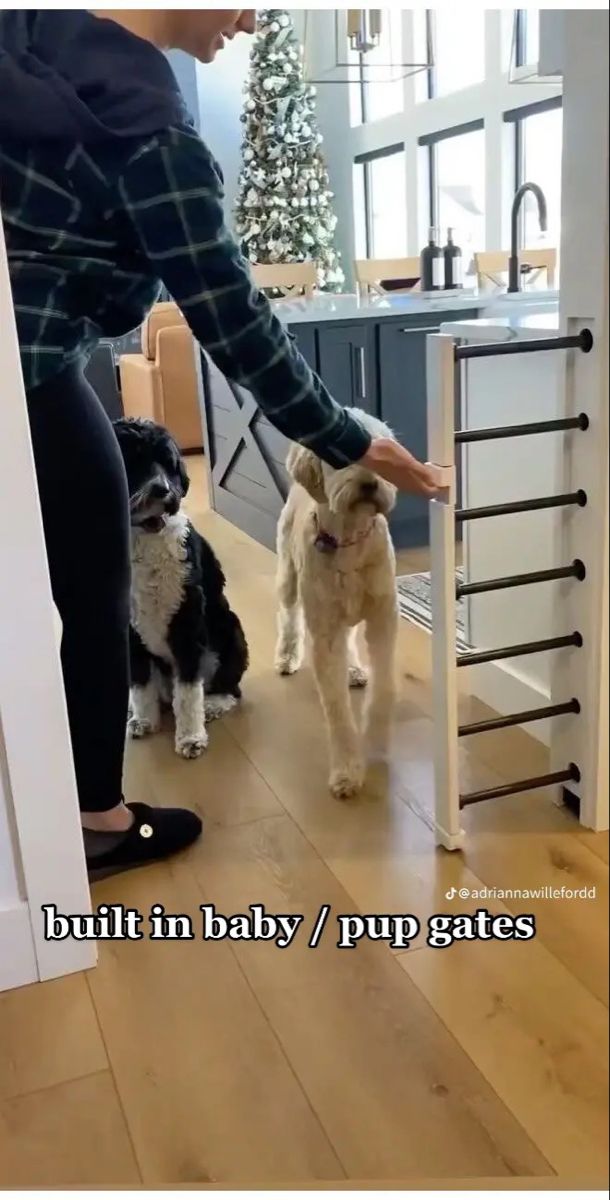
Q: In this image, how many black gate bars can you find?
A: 7